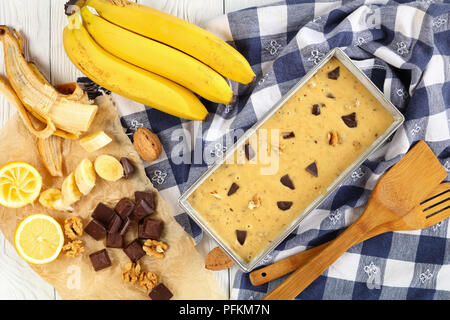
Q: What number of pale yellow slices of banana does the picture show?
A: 5